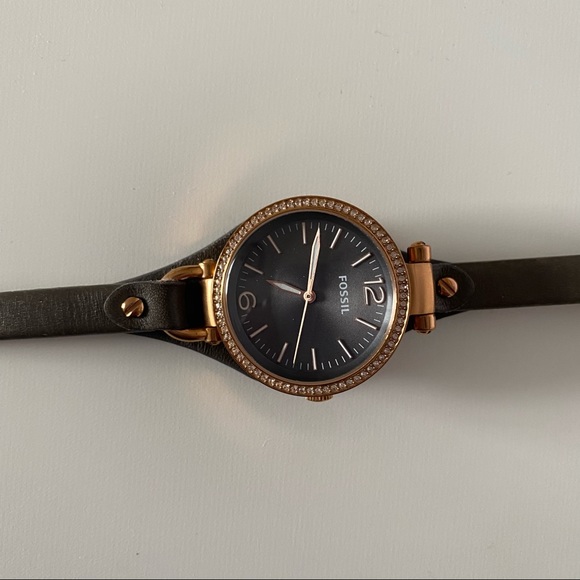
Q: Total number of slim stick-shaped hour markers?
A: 10